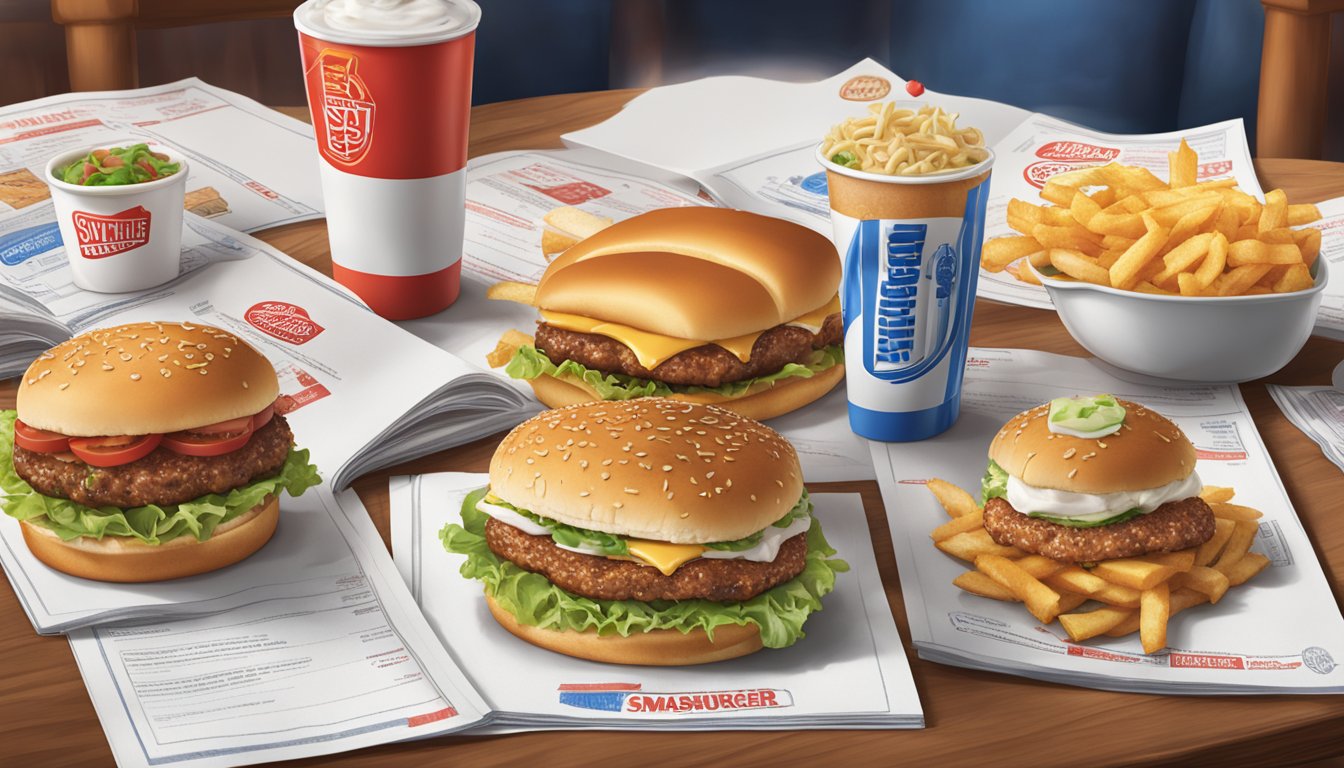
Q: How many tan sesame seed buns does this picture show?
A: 3